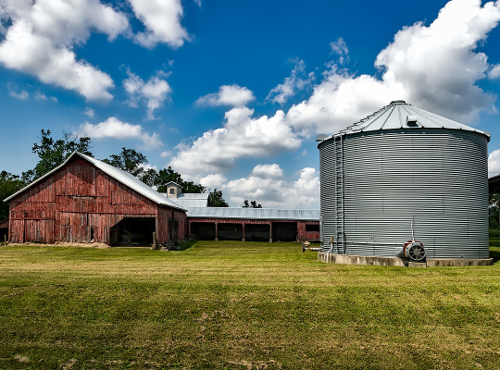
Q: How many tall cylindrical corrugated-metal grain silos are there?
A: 1